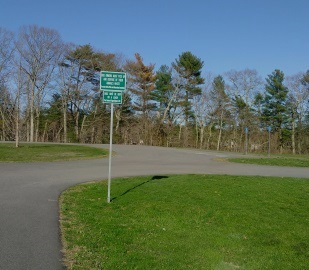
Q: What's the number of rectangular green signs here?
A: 2